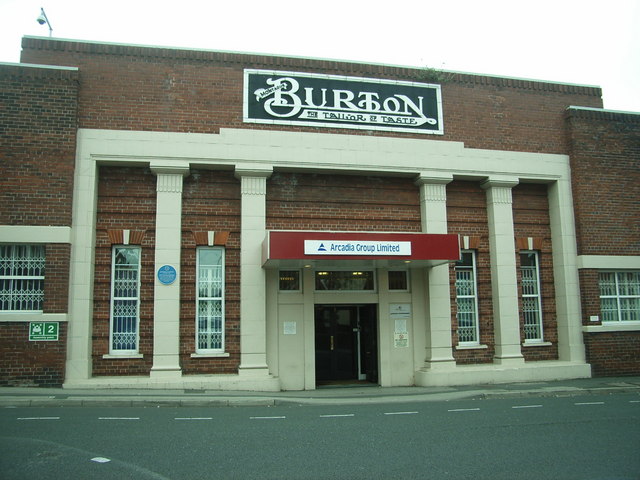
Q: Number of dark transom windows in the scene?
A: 3